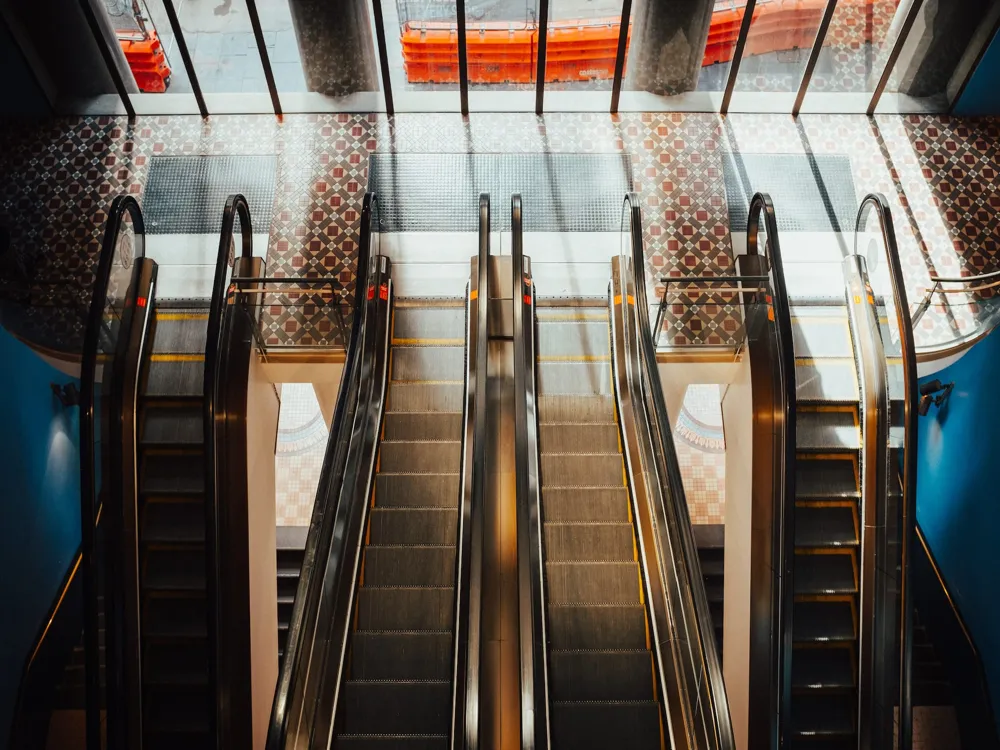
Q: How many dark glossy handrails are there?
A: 8